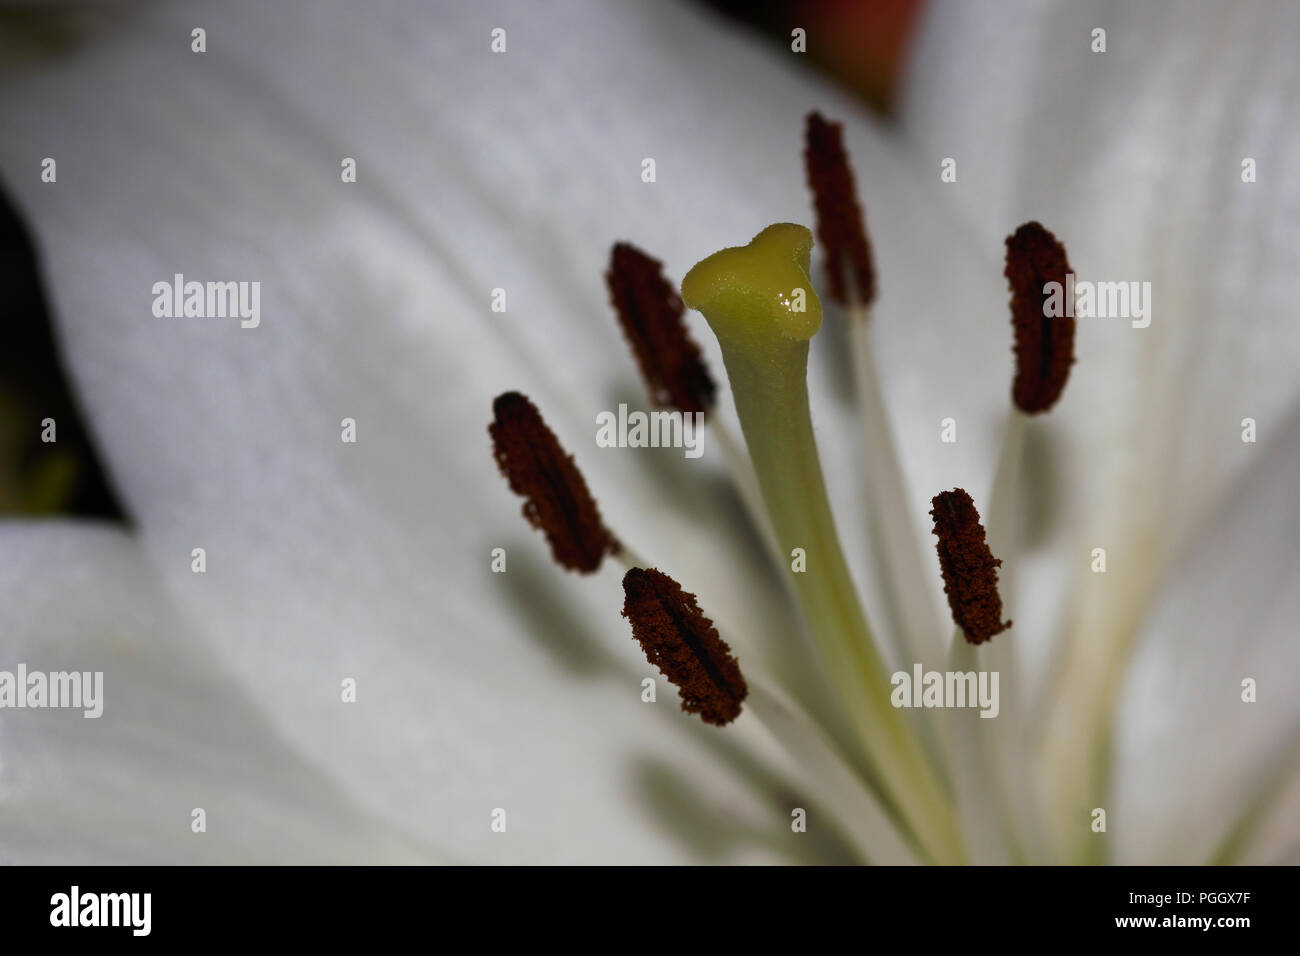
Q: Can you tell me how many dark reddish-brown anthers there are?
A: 6